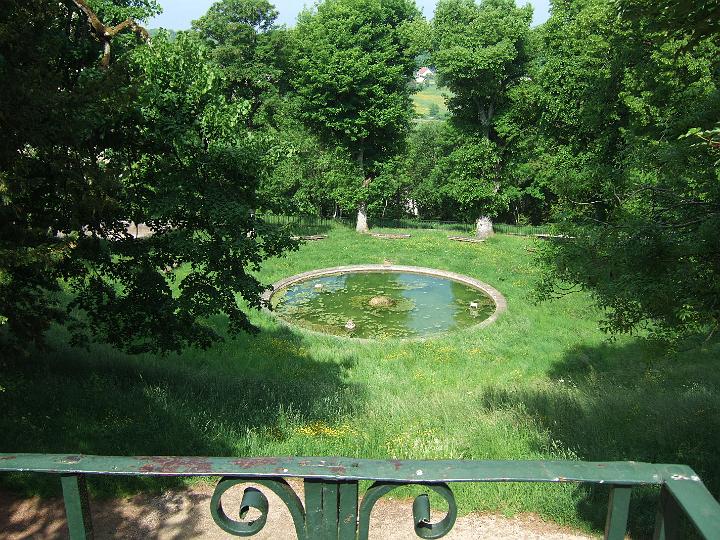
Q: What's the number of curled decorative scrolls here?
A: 2